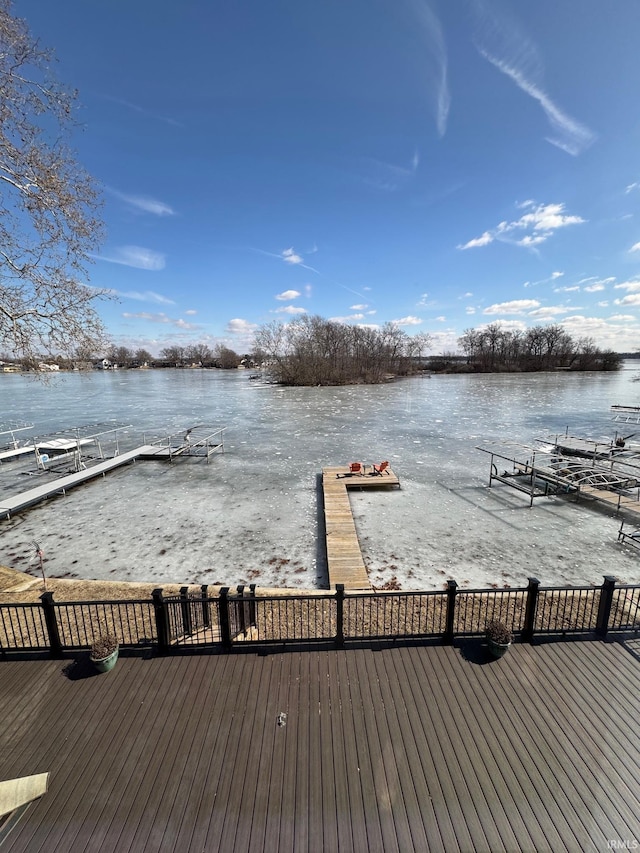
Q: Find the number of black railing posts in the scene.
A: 11